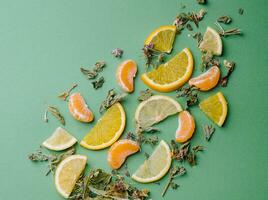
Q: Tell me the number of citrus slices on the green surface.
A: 14